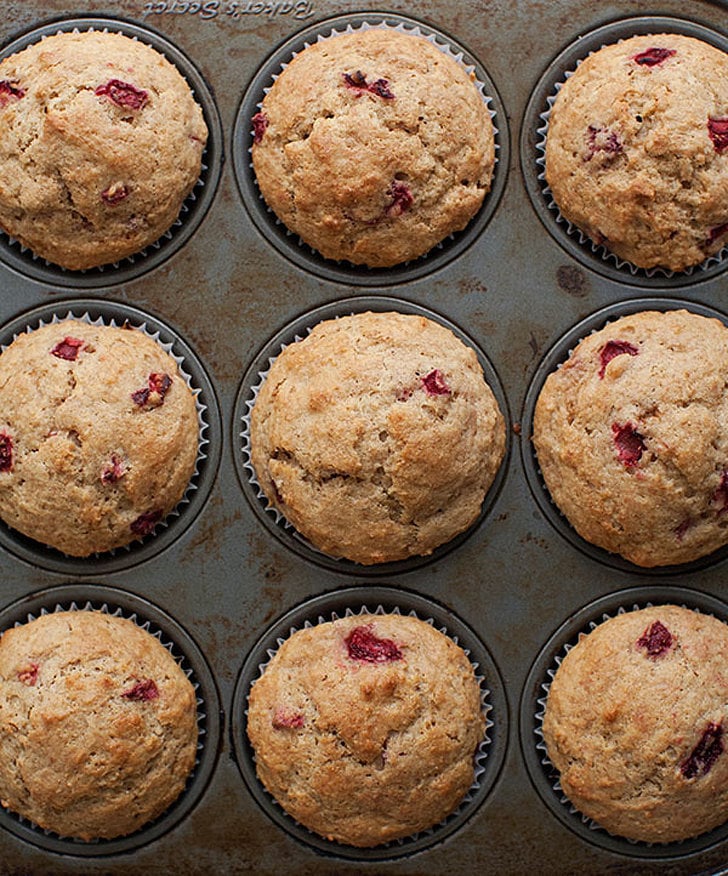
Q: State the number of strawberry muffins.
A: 9